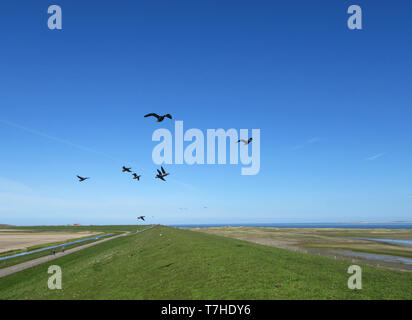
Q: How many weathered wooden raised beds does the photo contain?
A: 0